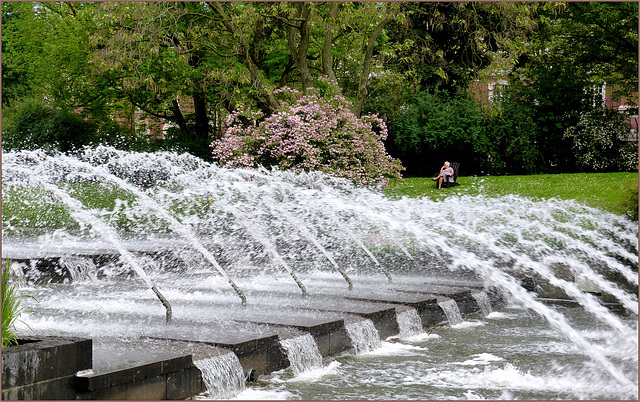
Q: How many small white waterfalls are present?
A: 6